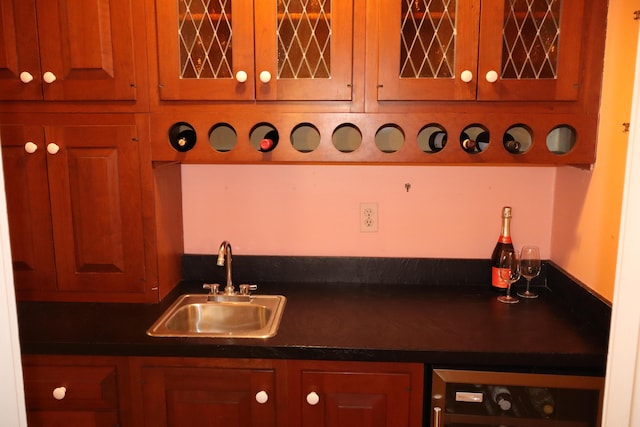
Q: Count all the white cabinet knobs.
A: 11